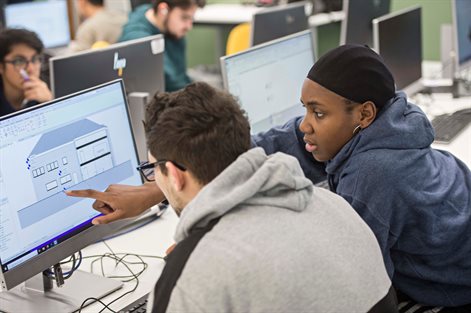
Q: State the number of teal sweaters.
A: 1